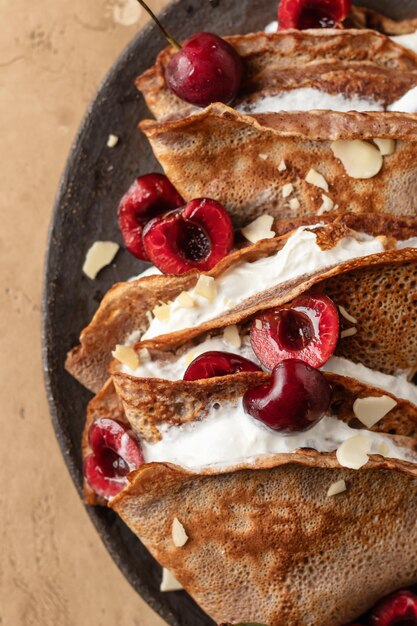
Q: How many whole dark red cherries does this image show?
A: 2